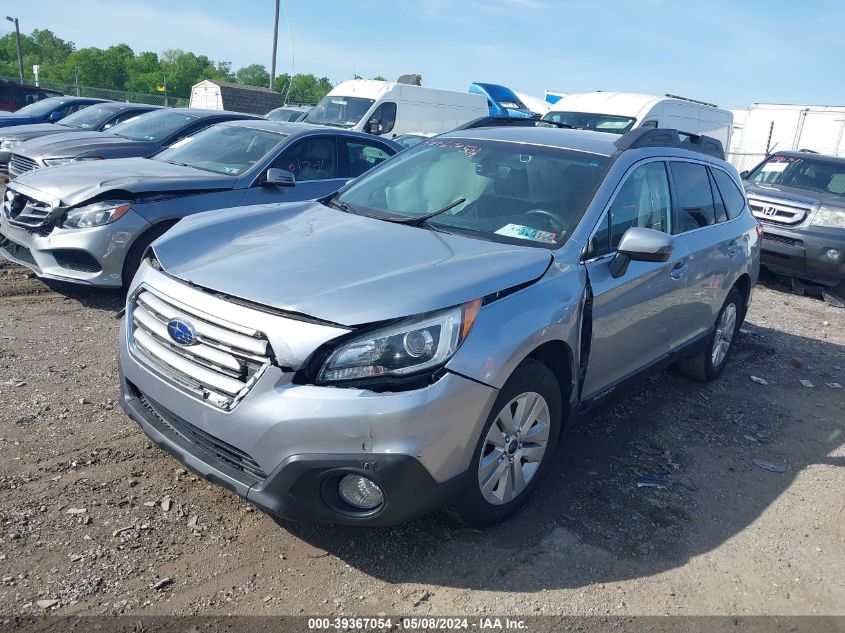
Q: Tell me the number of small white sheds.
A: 1